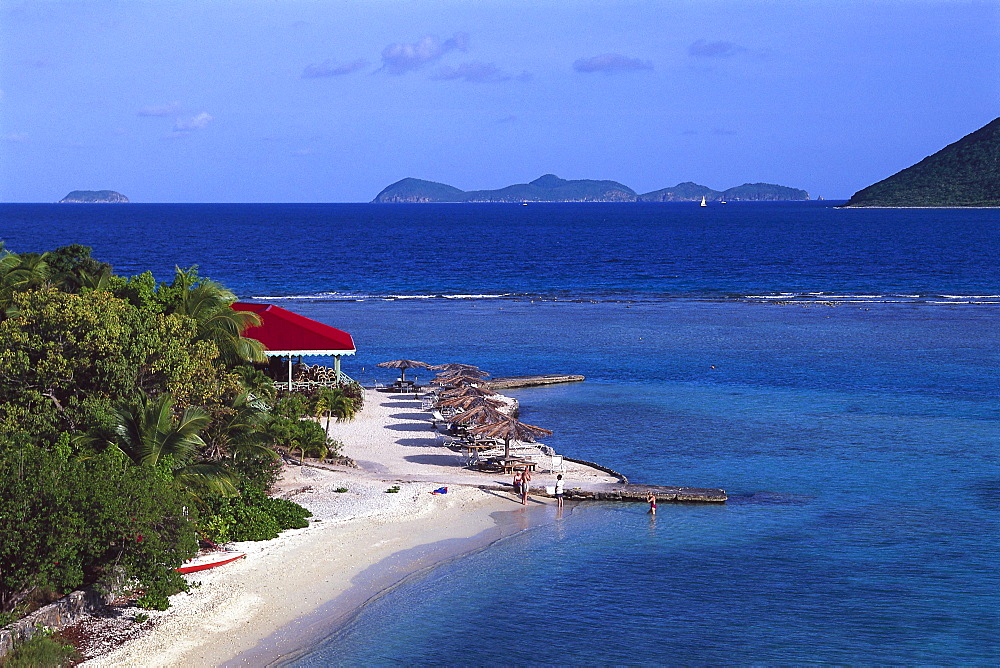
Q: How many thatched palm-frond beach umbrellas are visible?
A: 8